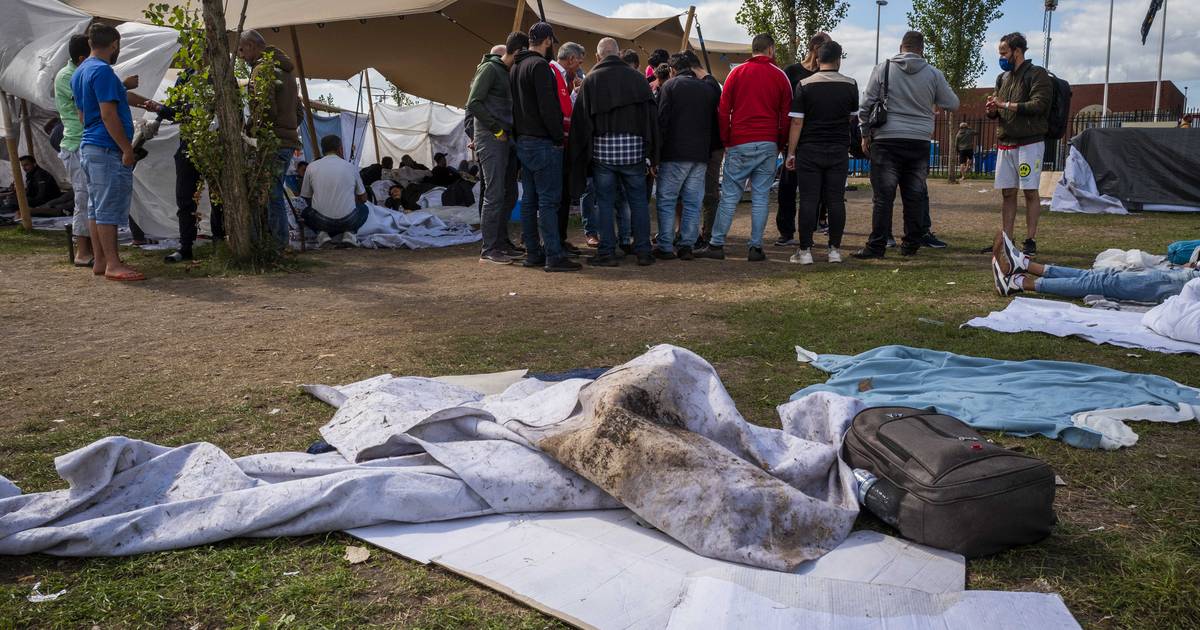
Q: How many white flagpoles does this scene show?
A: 2